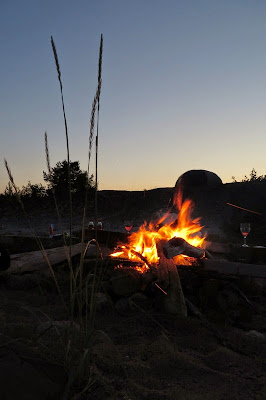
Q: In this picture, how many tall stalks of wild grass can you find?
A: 5